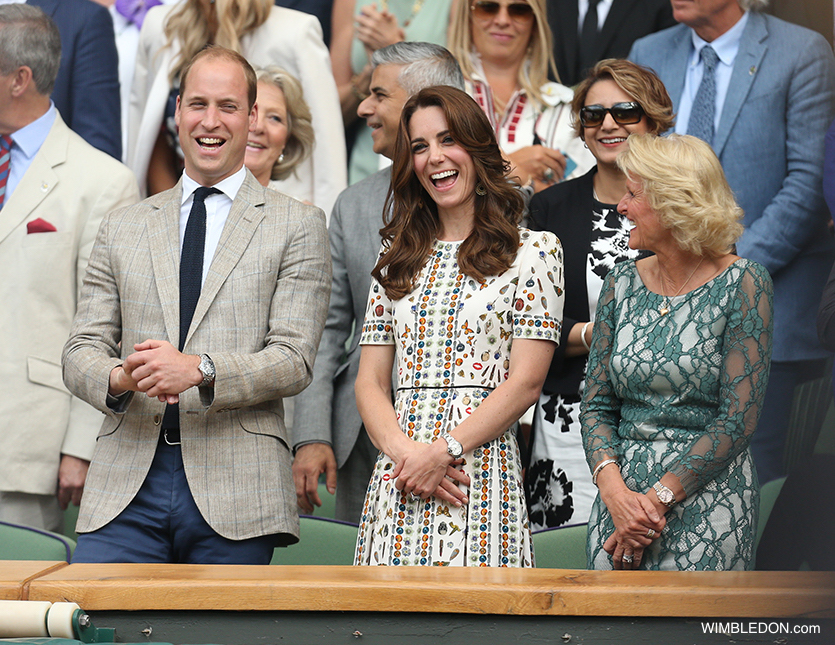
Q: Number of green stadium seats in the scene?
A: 4